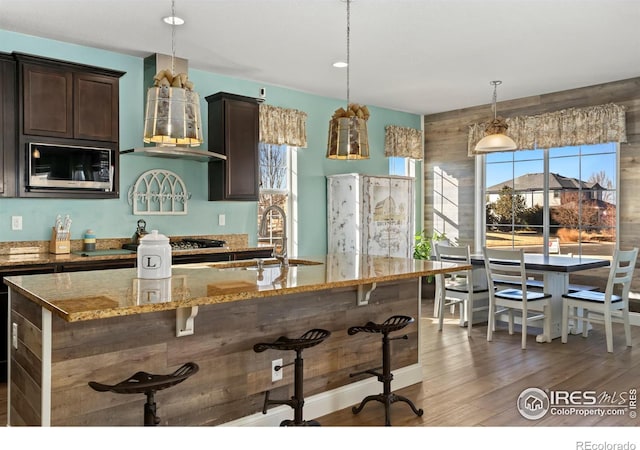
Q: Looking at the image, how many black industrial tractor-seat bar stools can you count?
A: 3